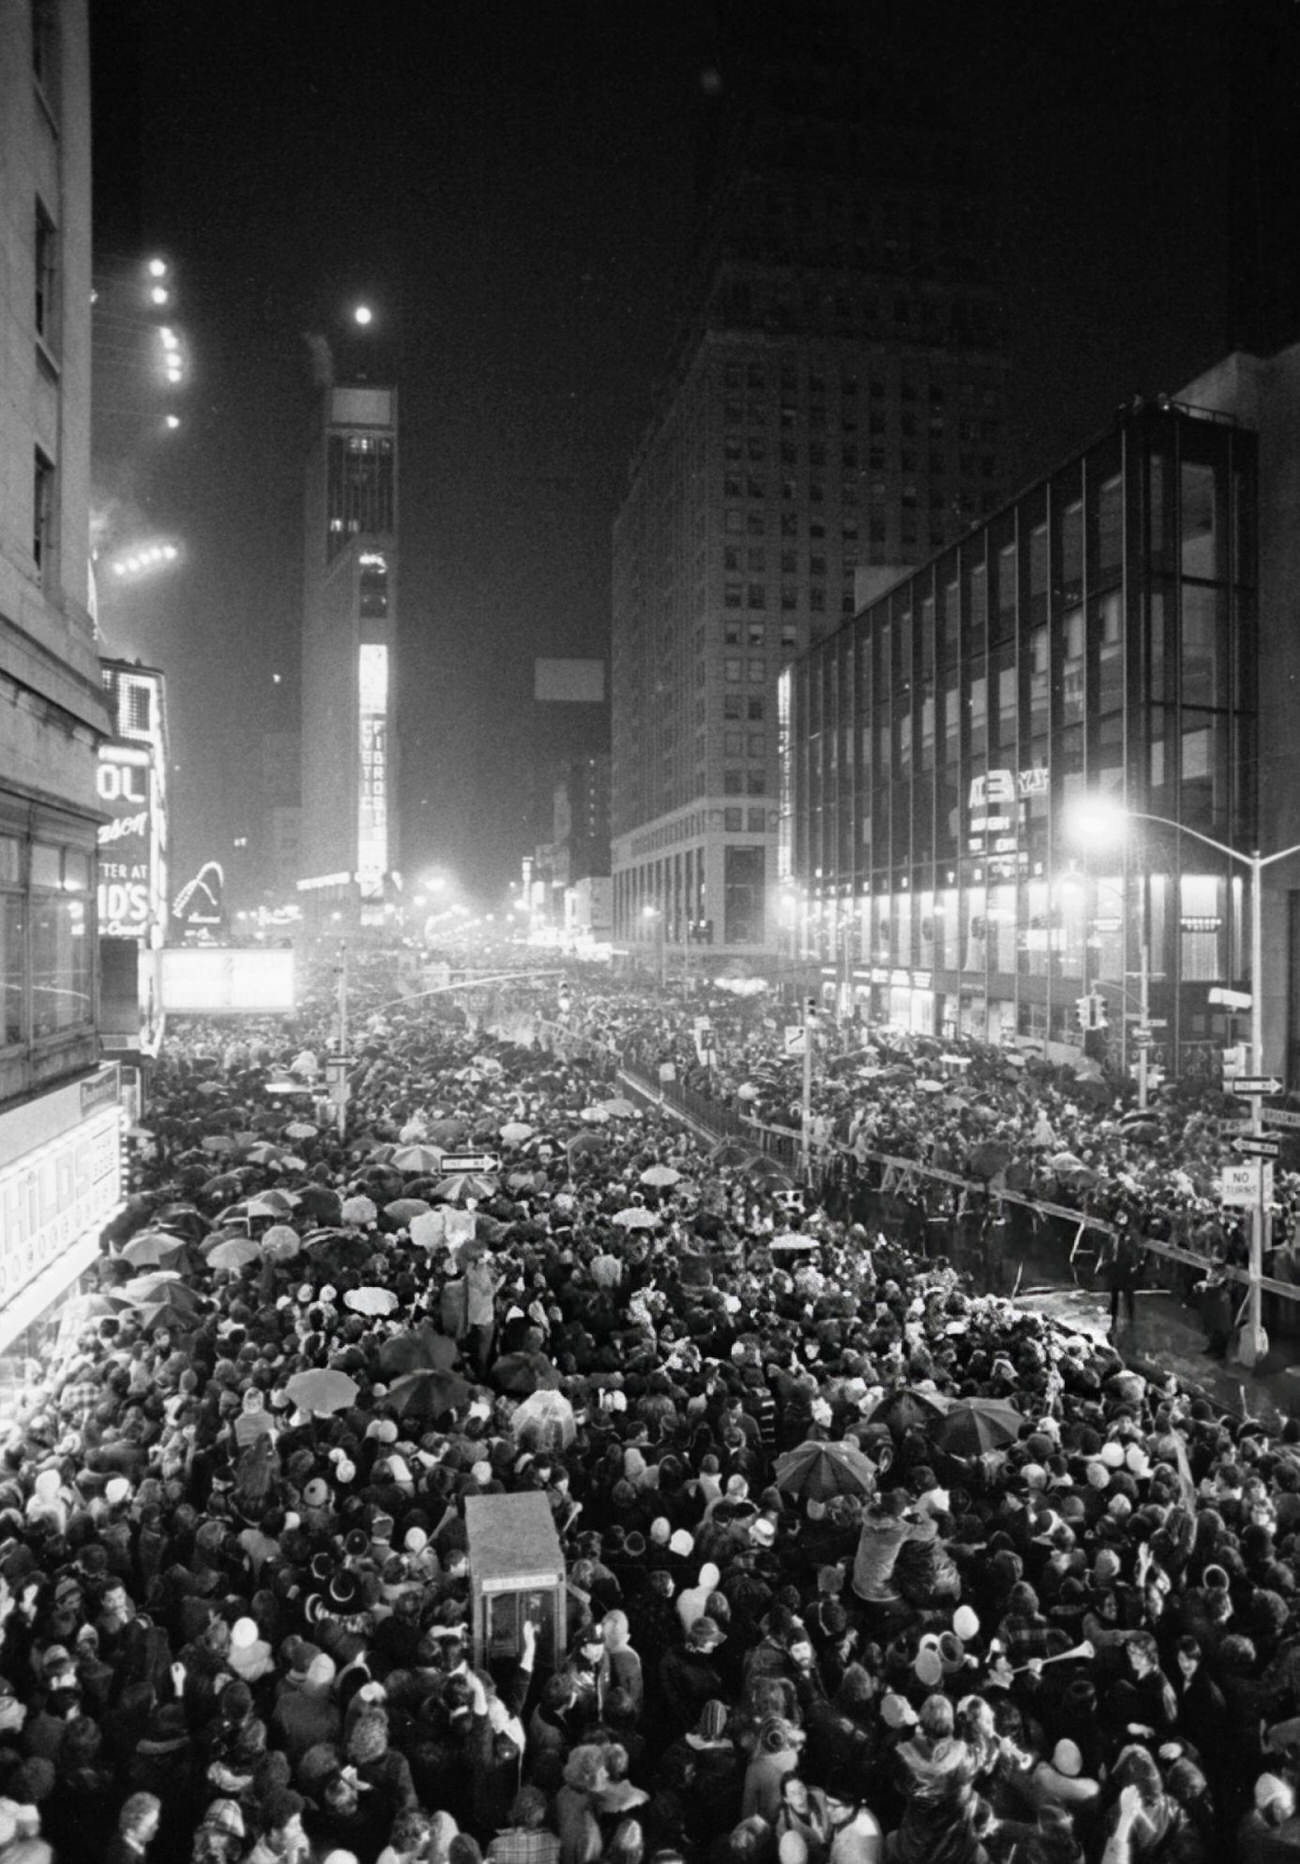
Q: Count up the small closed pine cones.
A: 0